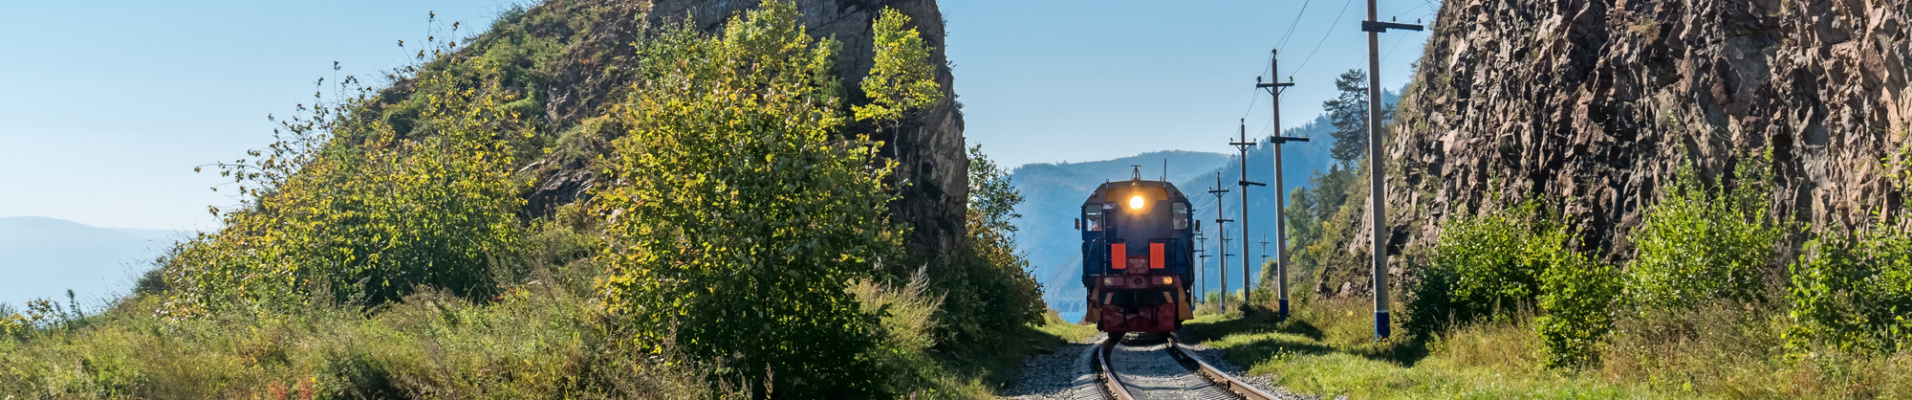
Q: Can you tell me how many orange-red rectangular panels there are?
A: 2